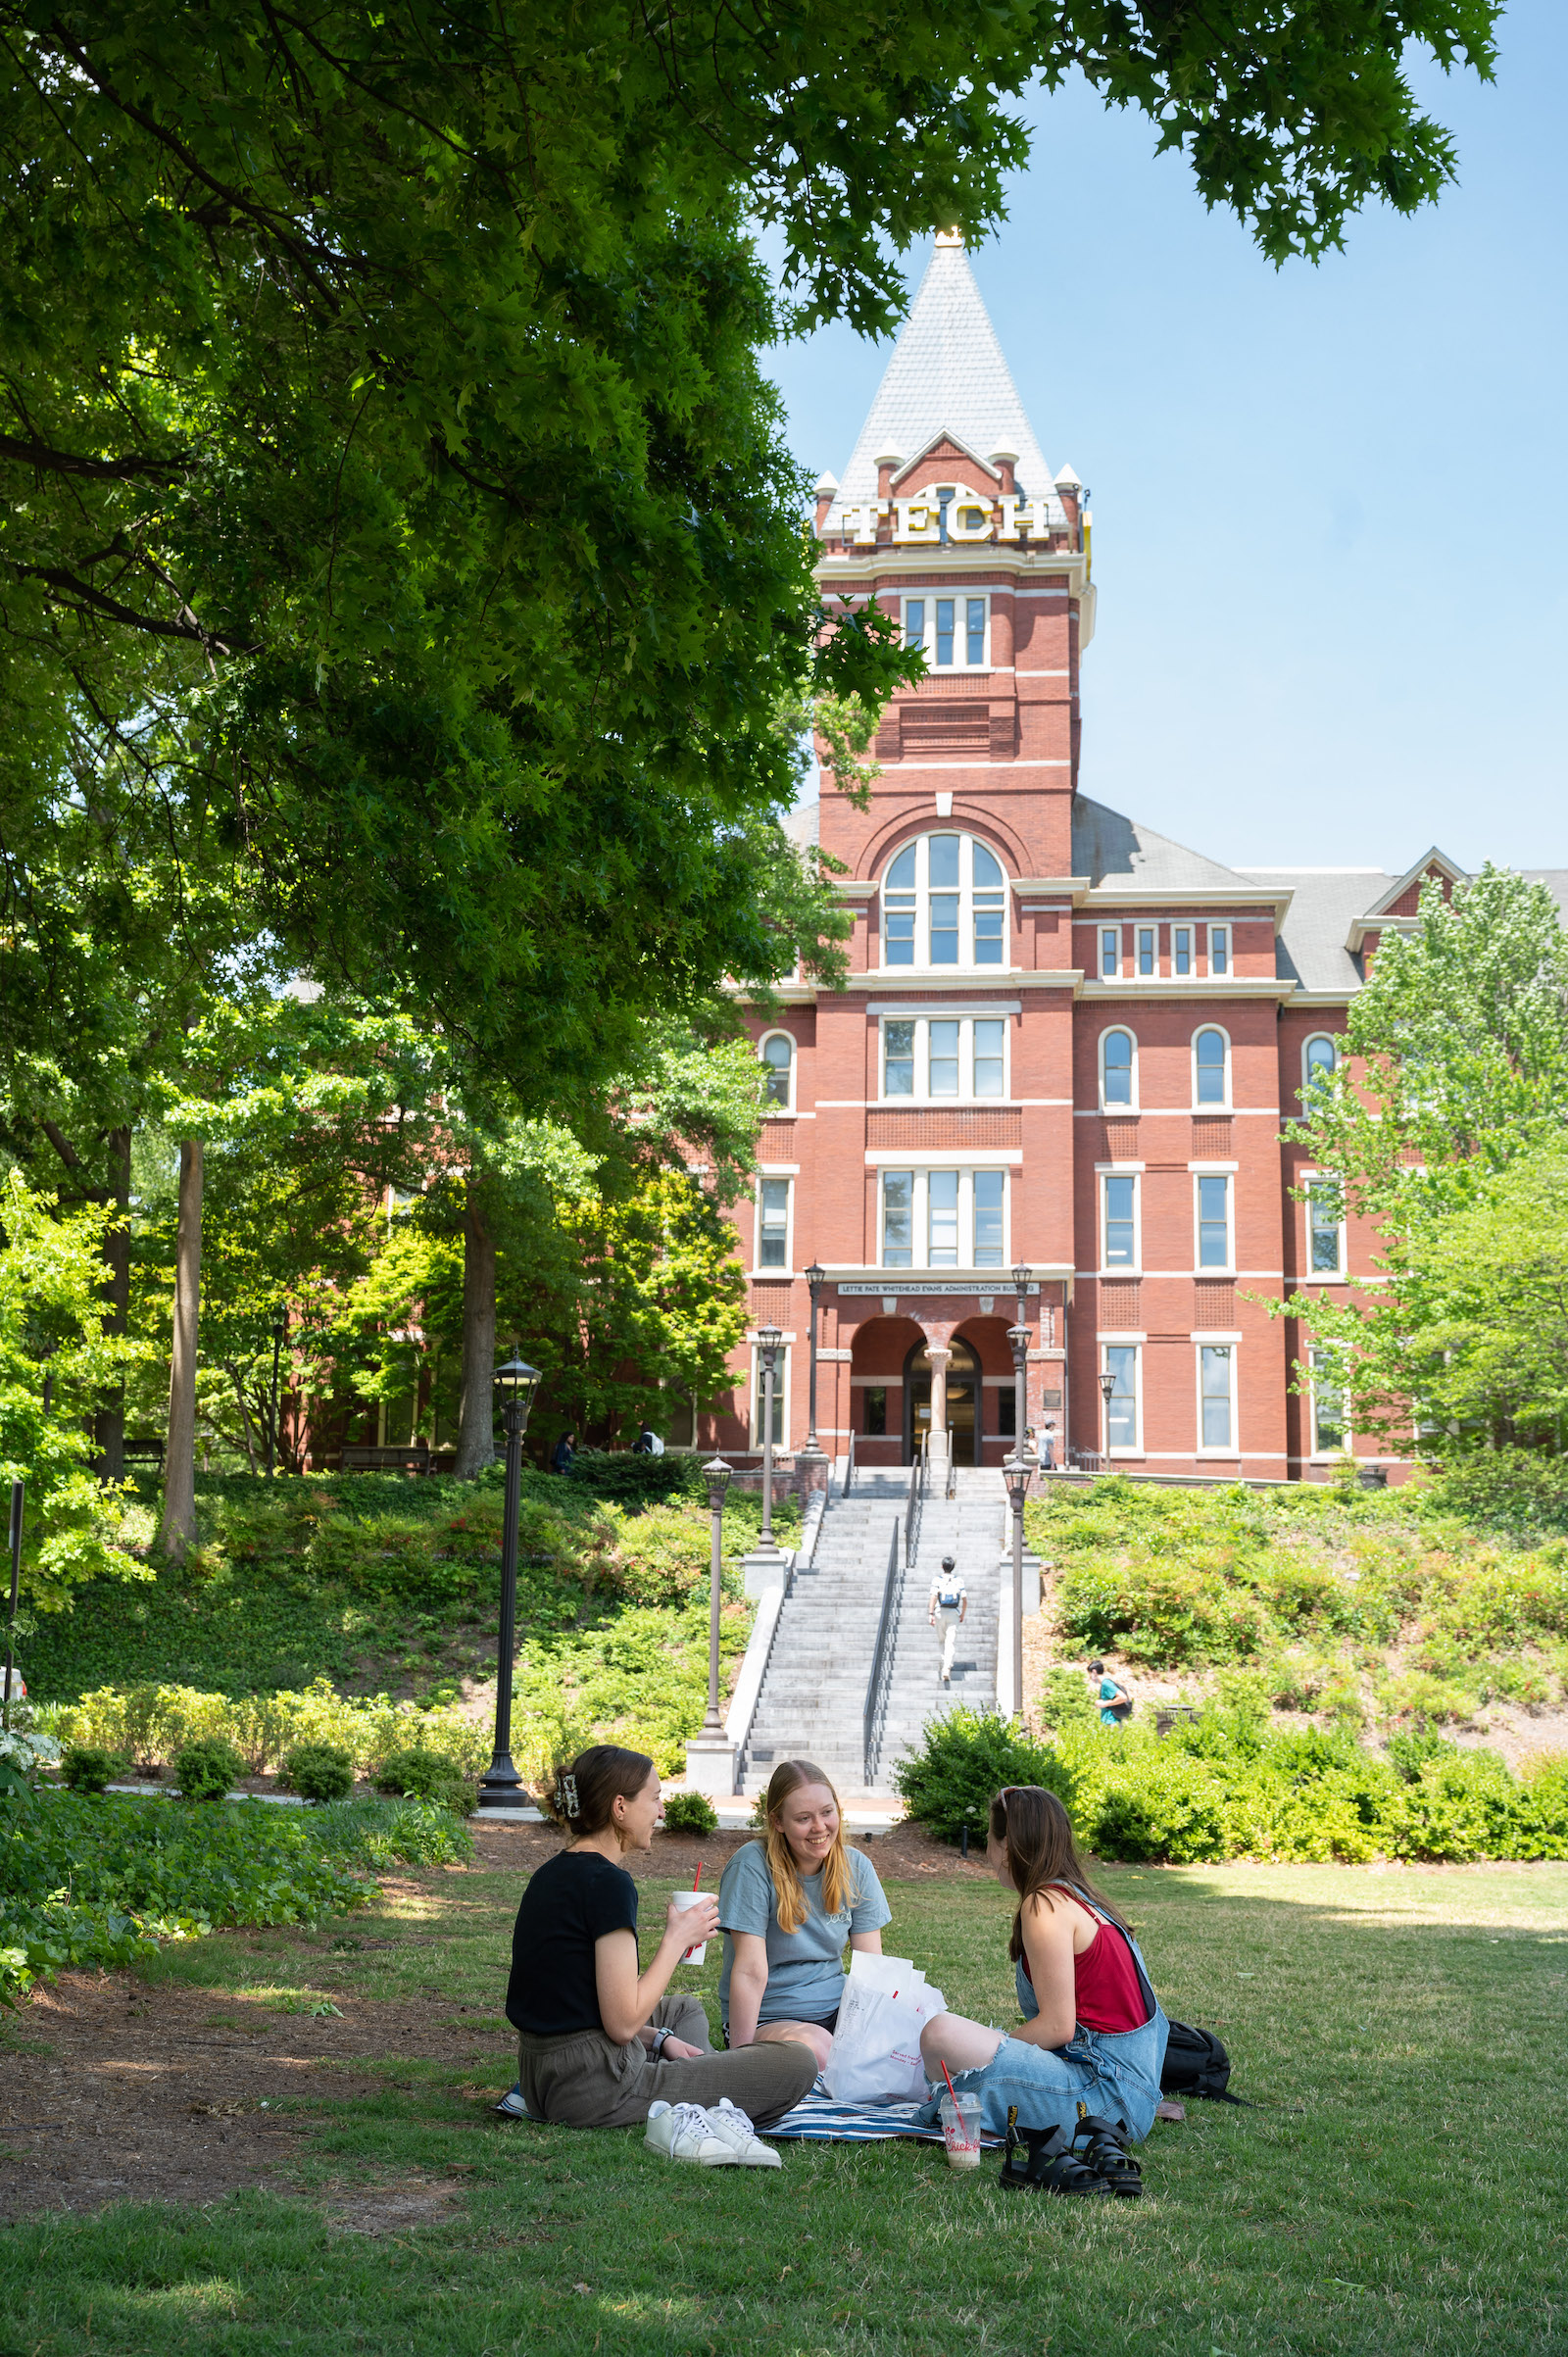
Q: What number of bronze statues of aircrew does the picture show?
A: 0